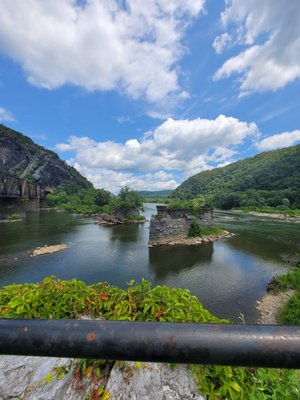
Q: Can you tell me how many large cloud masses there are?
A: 3